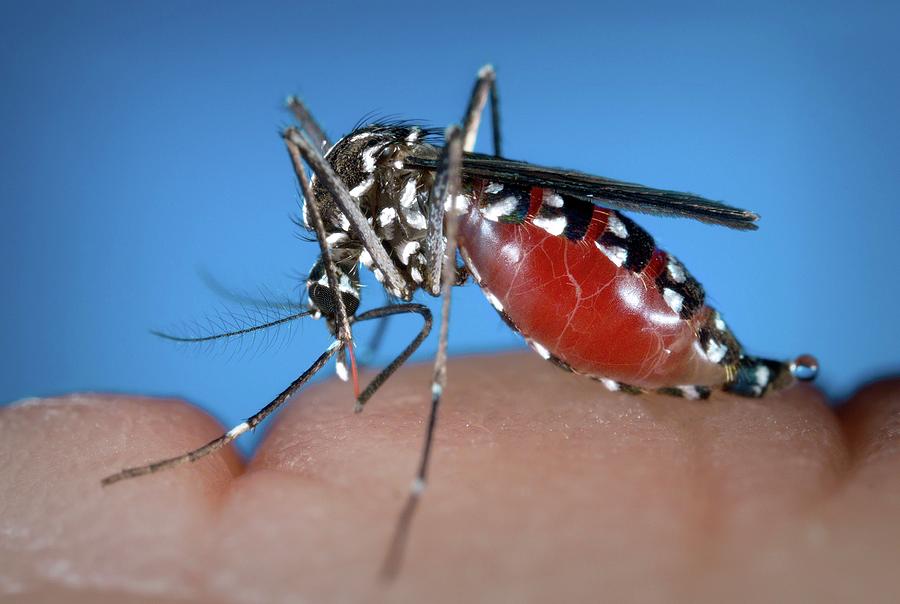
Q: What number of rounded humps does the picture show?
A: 3